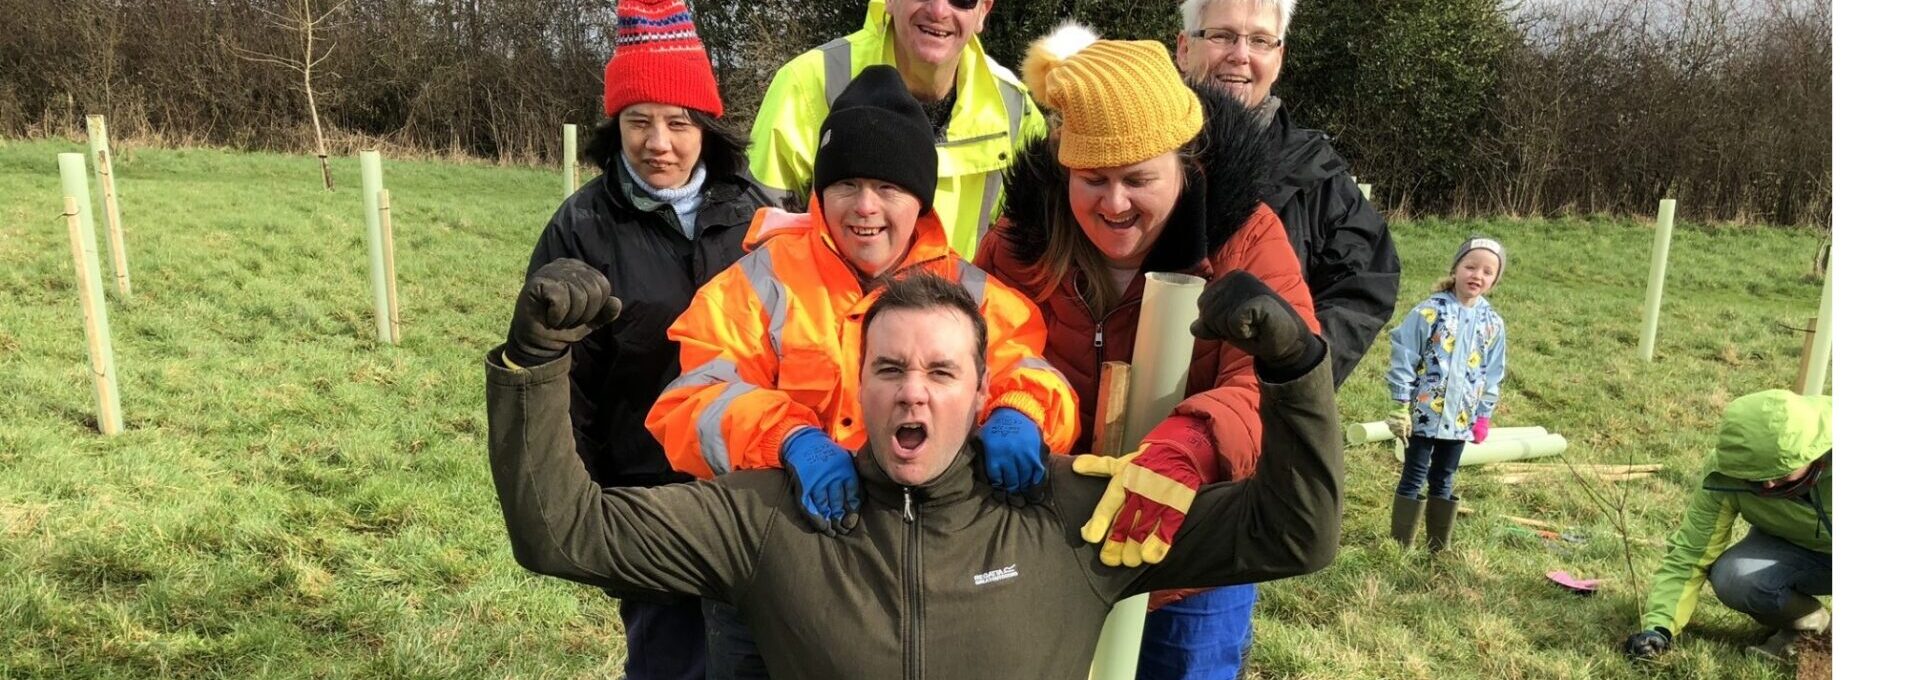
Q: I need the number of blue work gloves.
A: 2